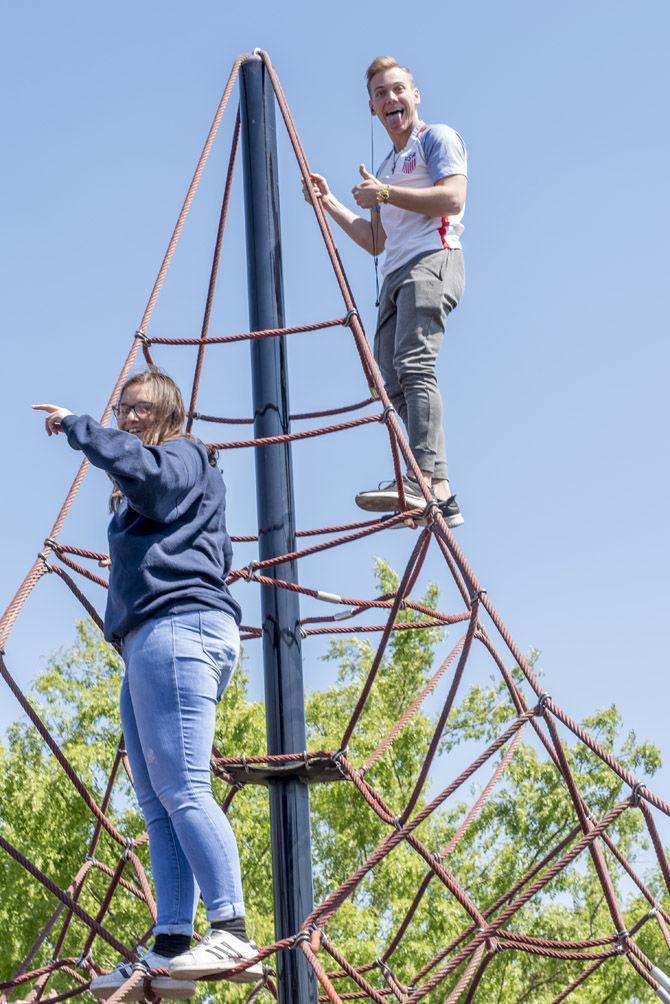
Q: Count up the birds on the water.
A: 0